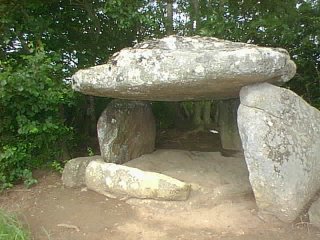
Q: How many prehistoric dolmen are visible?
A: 1